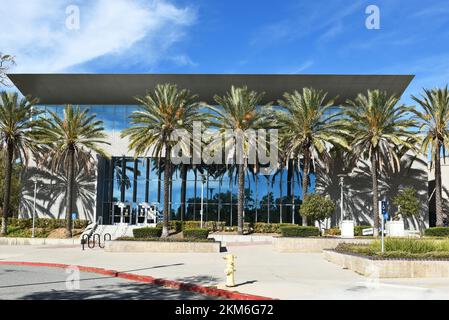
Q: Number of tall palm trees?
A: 7